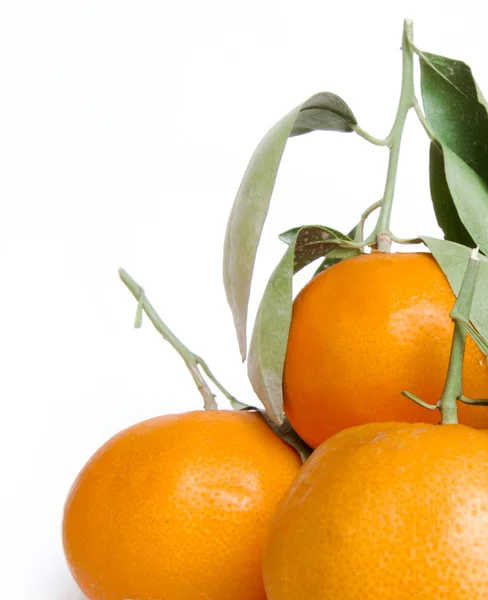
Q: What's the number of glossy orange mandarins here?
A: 3